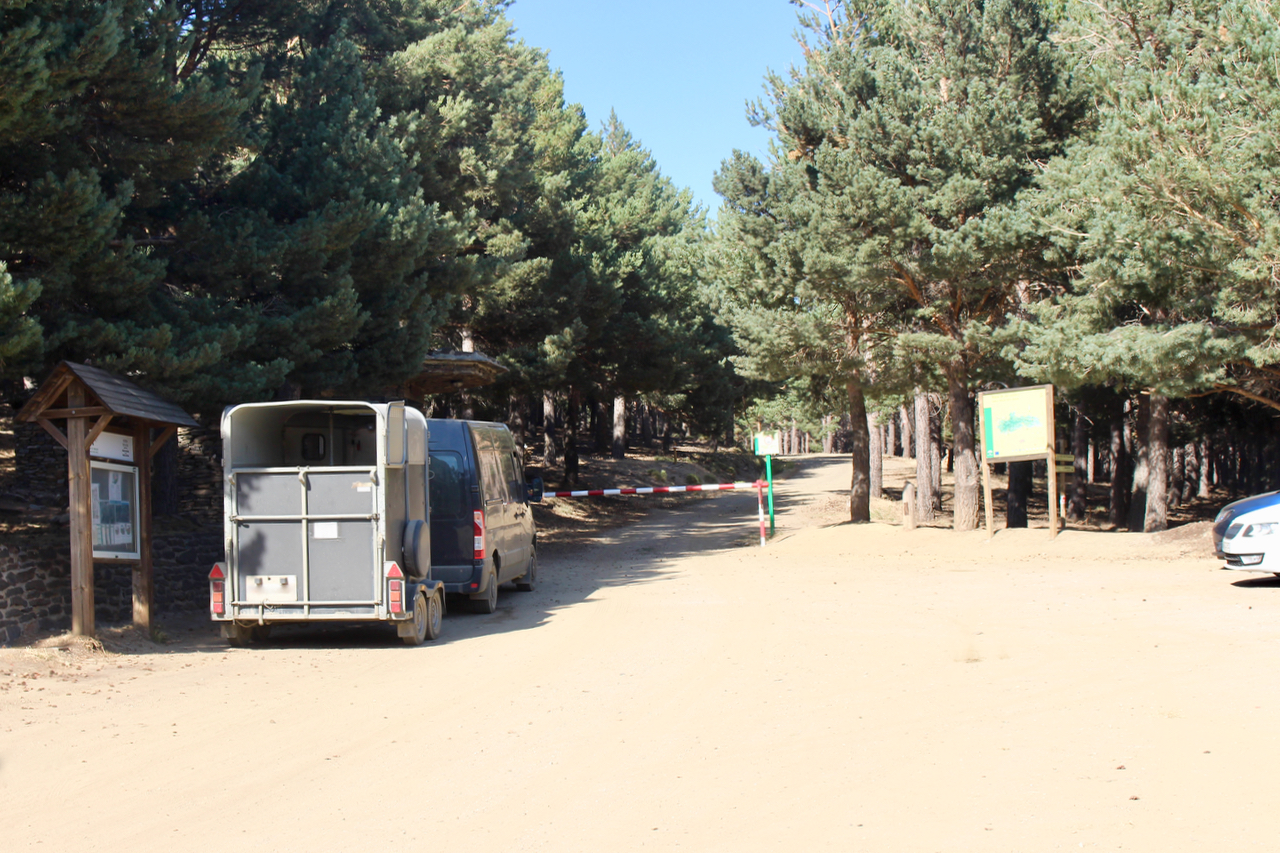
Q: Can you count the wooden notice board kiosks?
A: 1